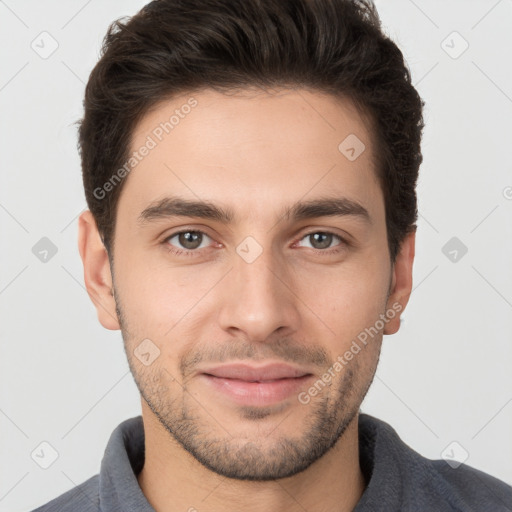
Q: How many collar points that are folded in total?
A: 2